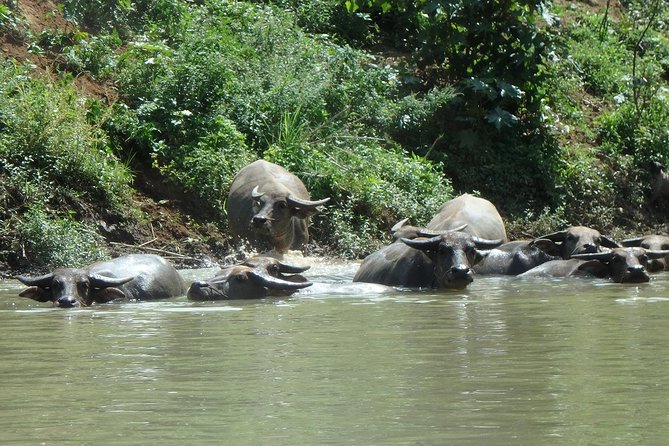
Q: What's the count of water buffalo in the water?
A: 9